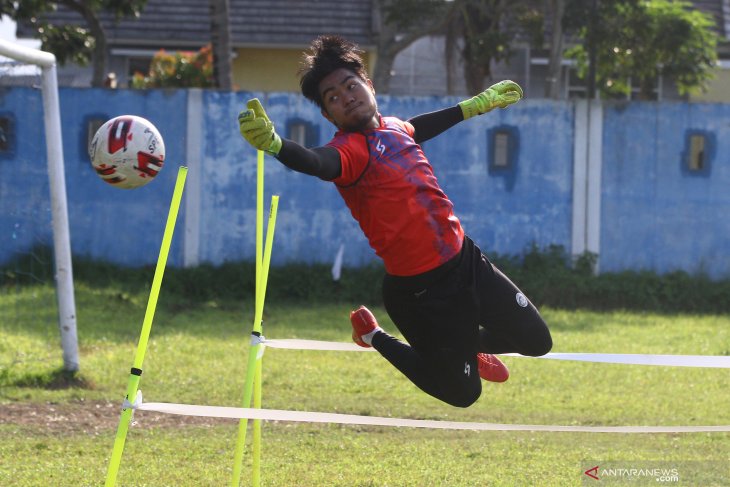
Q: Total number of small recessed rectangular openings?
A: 5